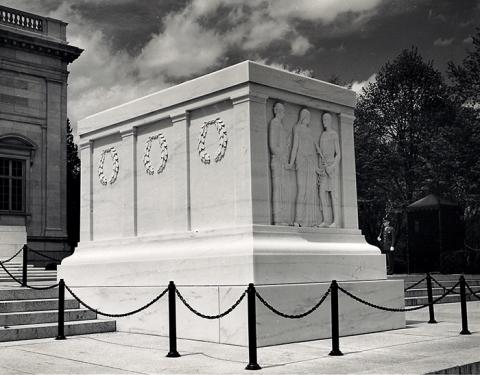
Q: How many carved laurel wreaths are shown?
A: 3